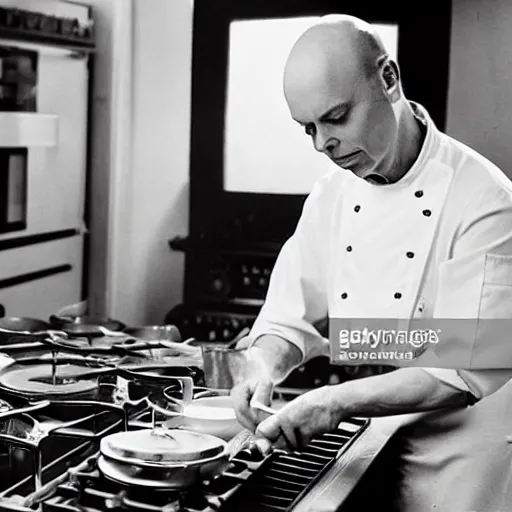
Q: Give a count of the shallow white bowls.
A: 1